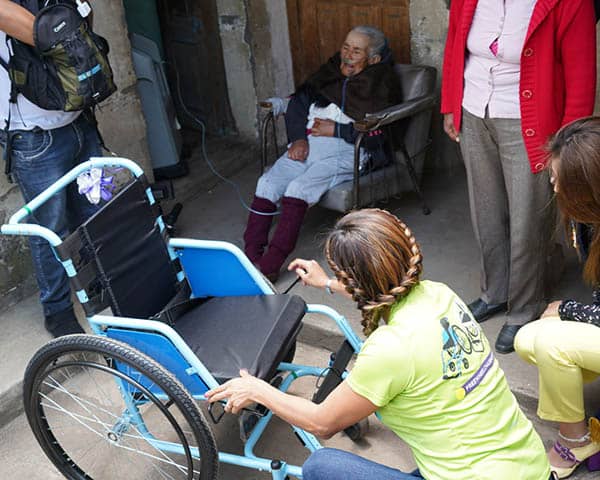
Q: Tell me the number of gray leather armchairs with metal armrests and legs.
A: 1